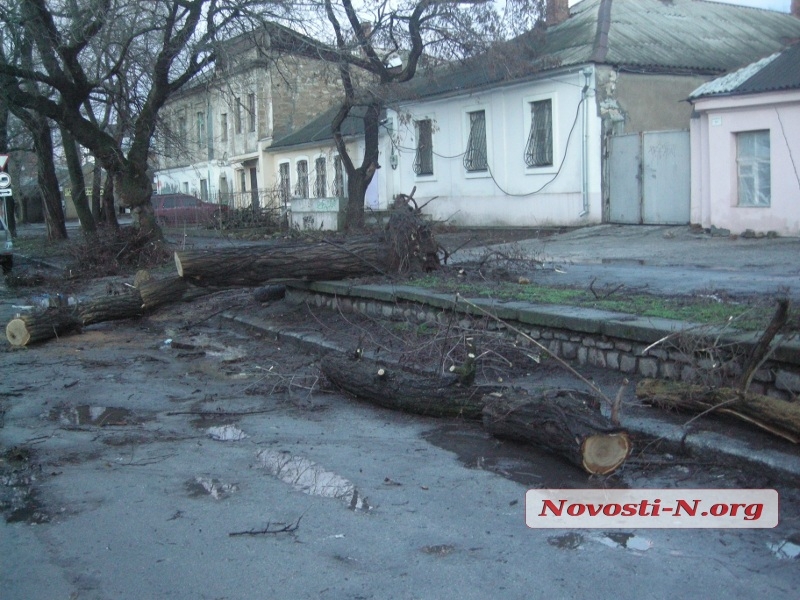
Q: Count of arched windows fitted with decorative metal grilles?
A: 4